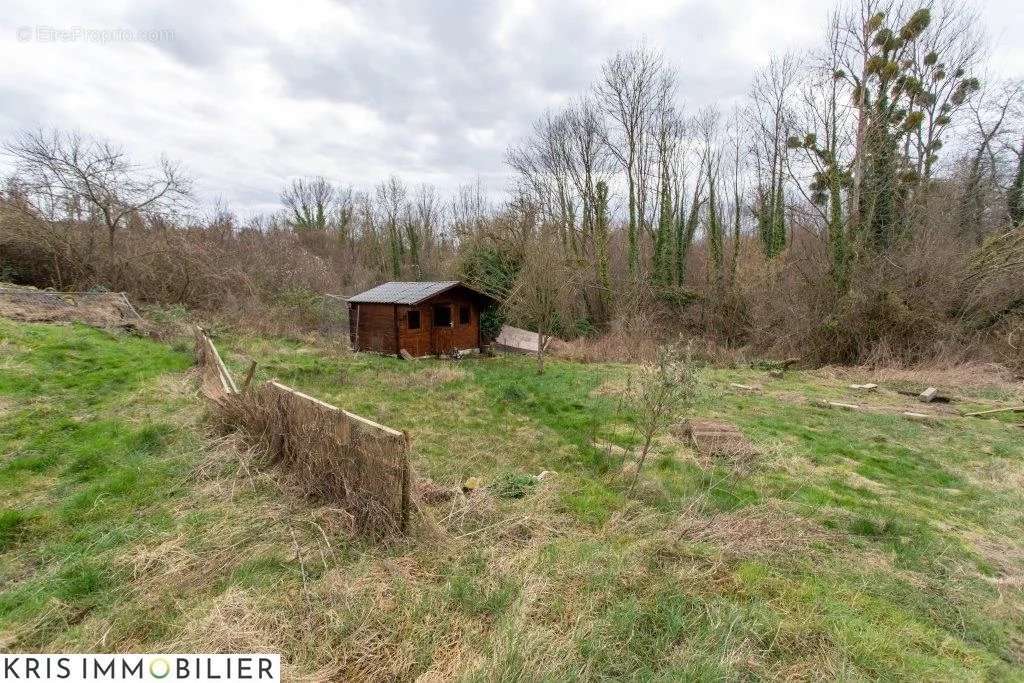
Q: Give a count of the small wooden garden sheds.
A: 1